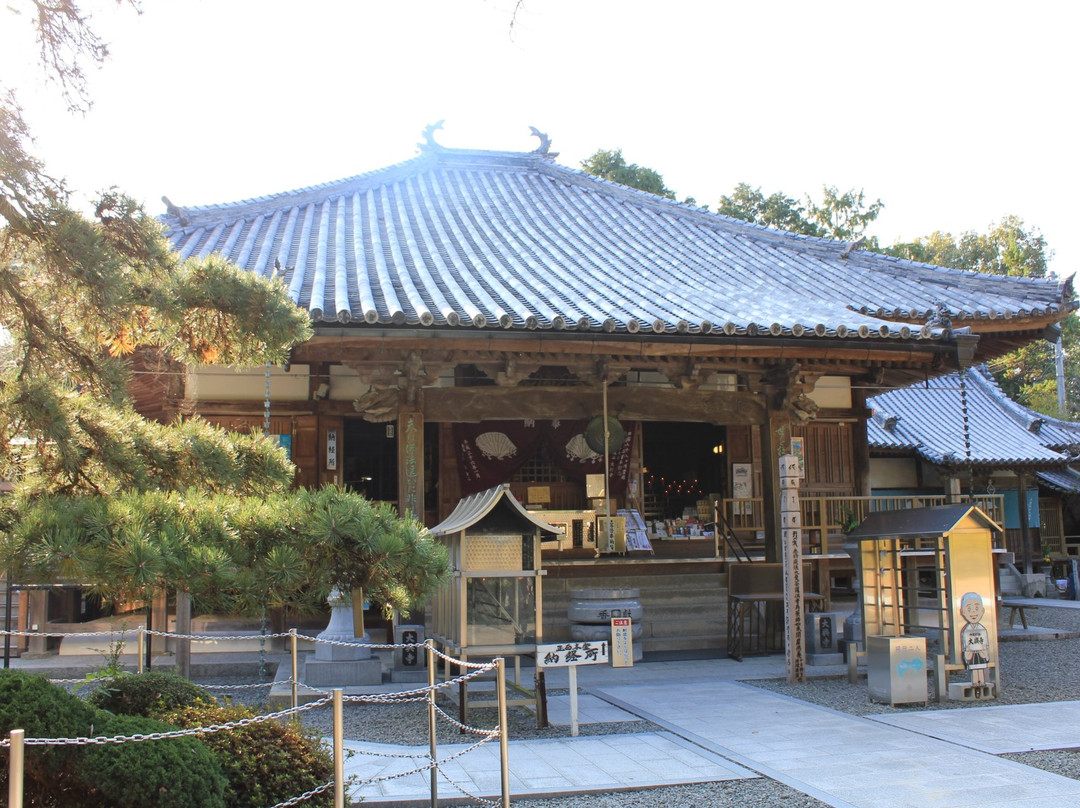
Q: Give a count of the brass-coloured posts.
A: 6